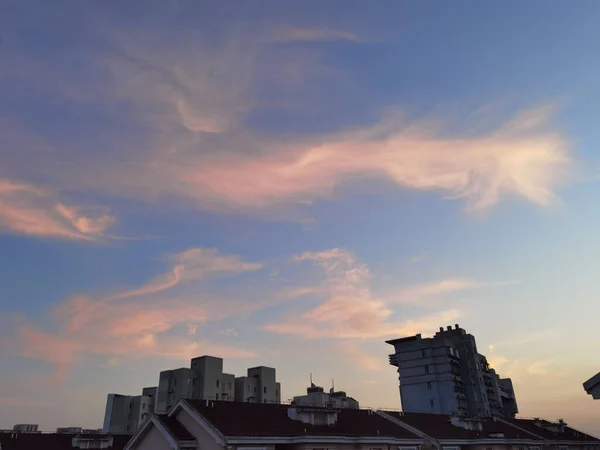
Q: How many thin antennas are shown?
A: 2